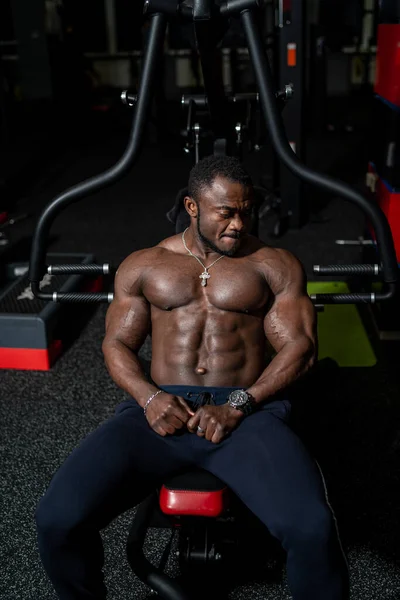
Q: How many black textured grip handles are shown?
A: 4